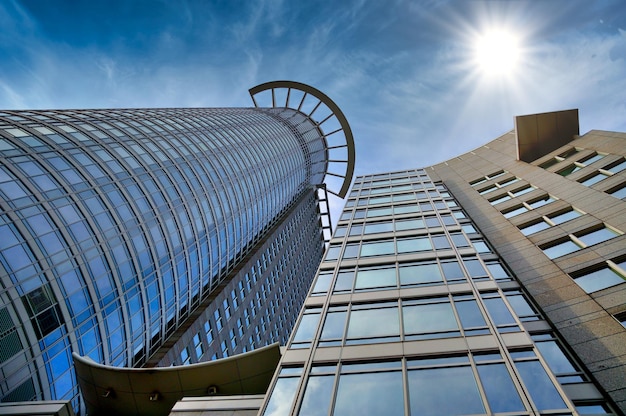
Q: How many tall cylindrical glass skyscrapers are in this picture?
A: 1